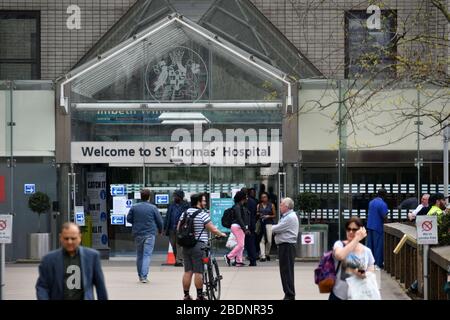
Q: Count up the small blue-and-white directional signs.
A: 5